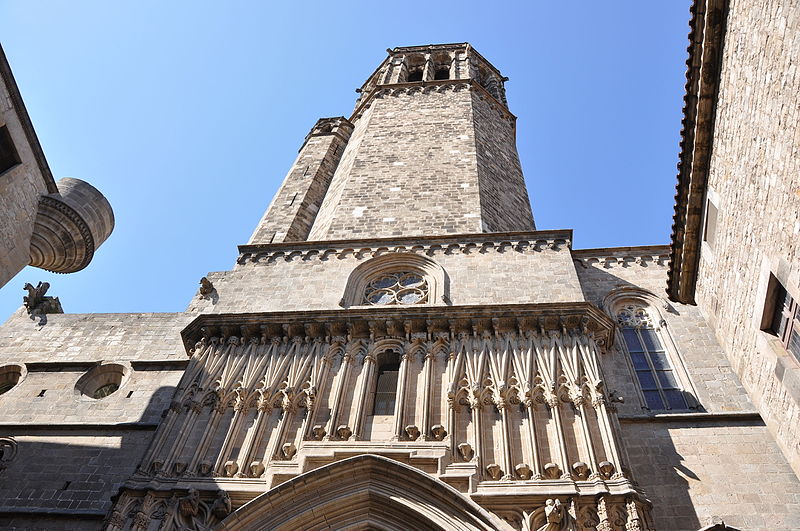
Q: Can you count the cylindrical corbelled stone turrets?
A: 1